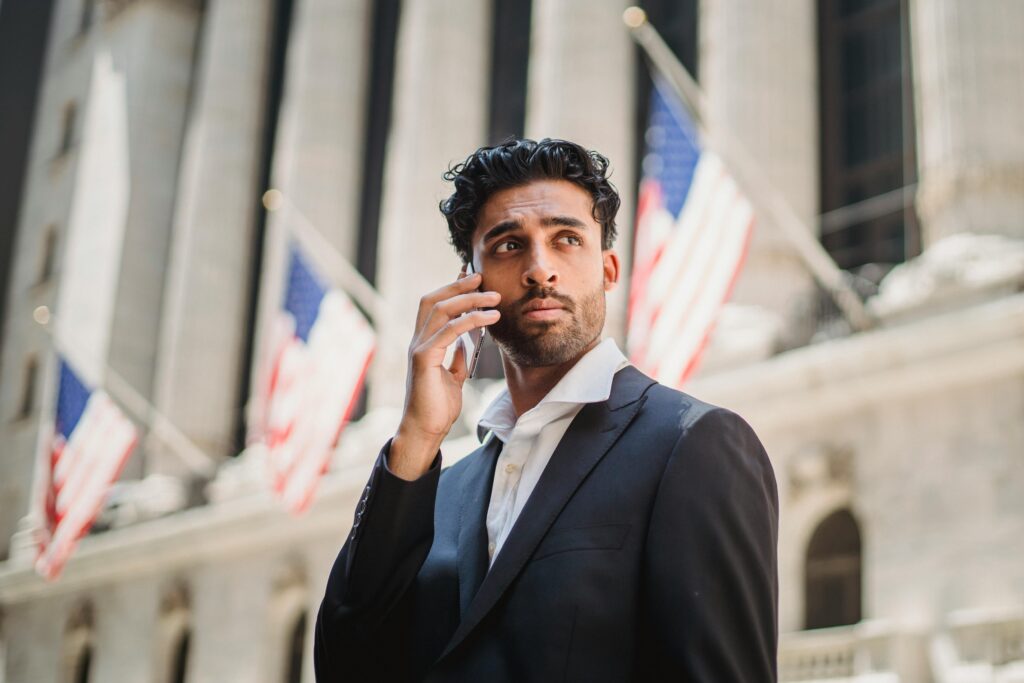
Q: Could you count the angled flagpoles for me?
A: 3